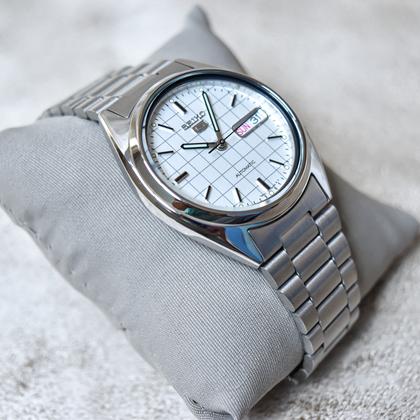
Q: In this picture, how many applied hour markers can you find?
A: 10